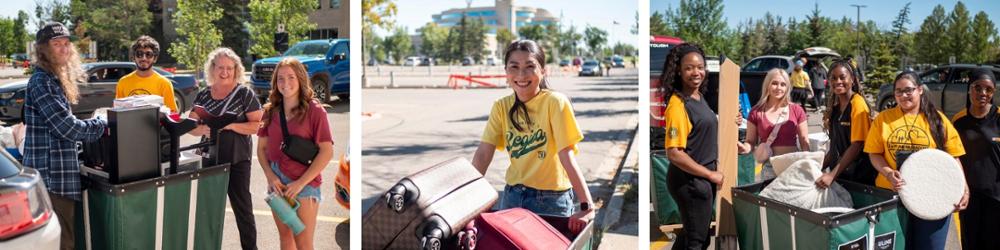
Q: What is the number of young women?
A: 7